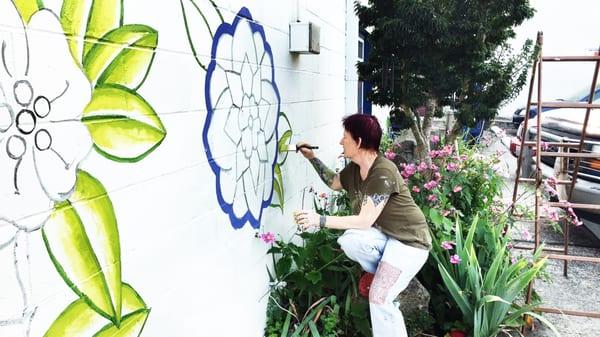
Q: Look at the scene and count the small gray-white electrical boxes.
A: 1